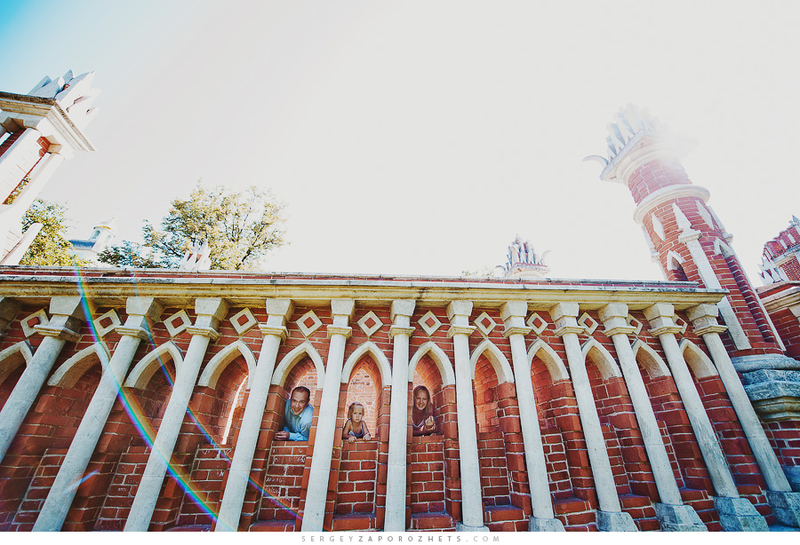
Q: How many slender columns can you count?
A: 12